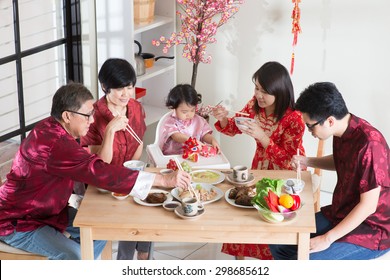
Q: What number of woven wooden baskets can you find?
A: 1